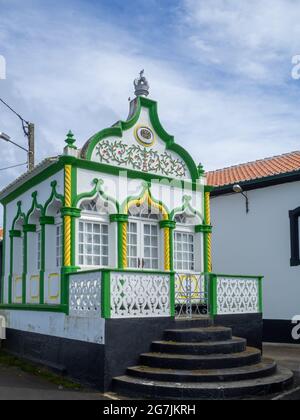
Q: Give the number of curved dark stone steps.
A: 5